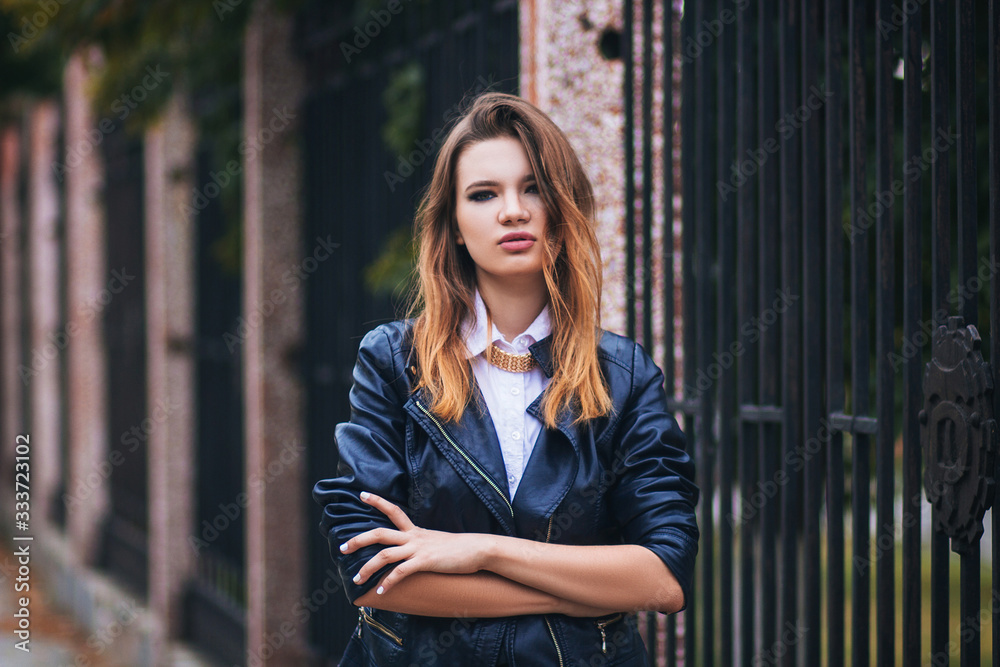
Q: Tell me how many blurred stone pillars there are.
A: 5